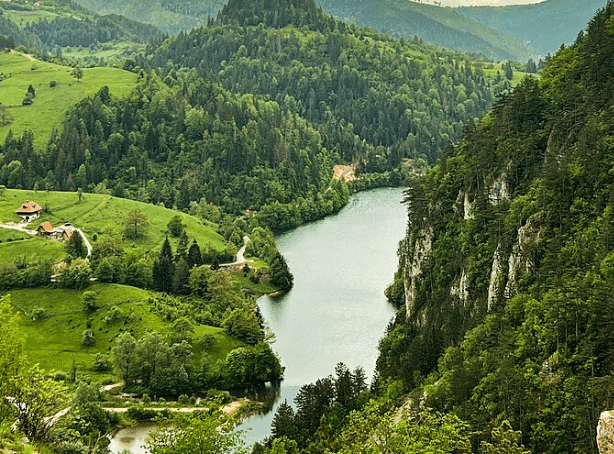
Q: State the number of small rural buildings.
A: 3